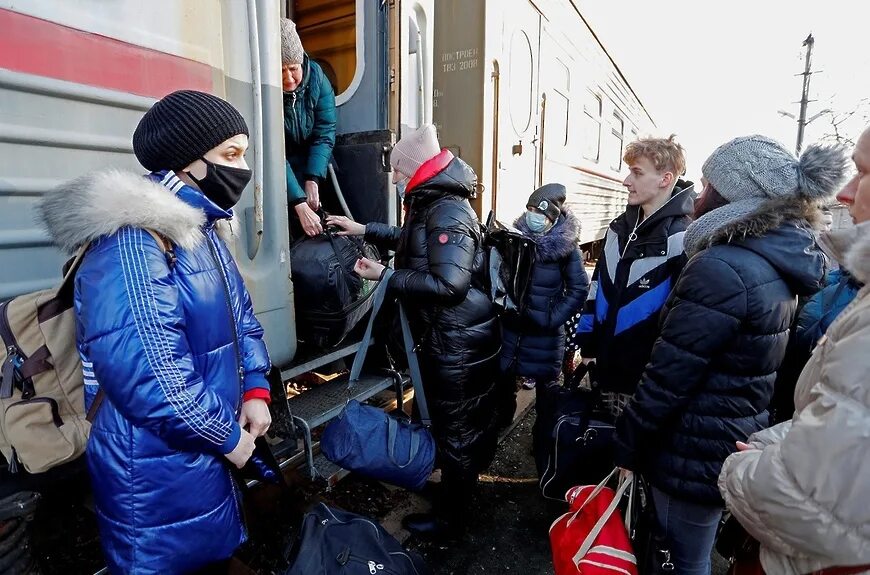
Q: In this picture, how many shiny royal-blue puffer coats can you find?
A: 1